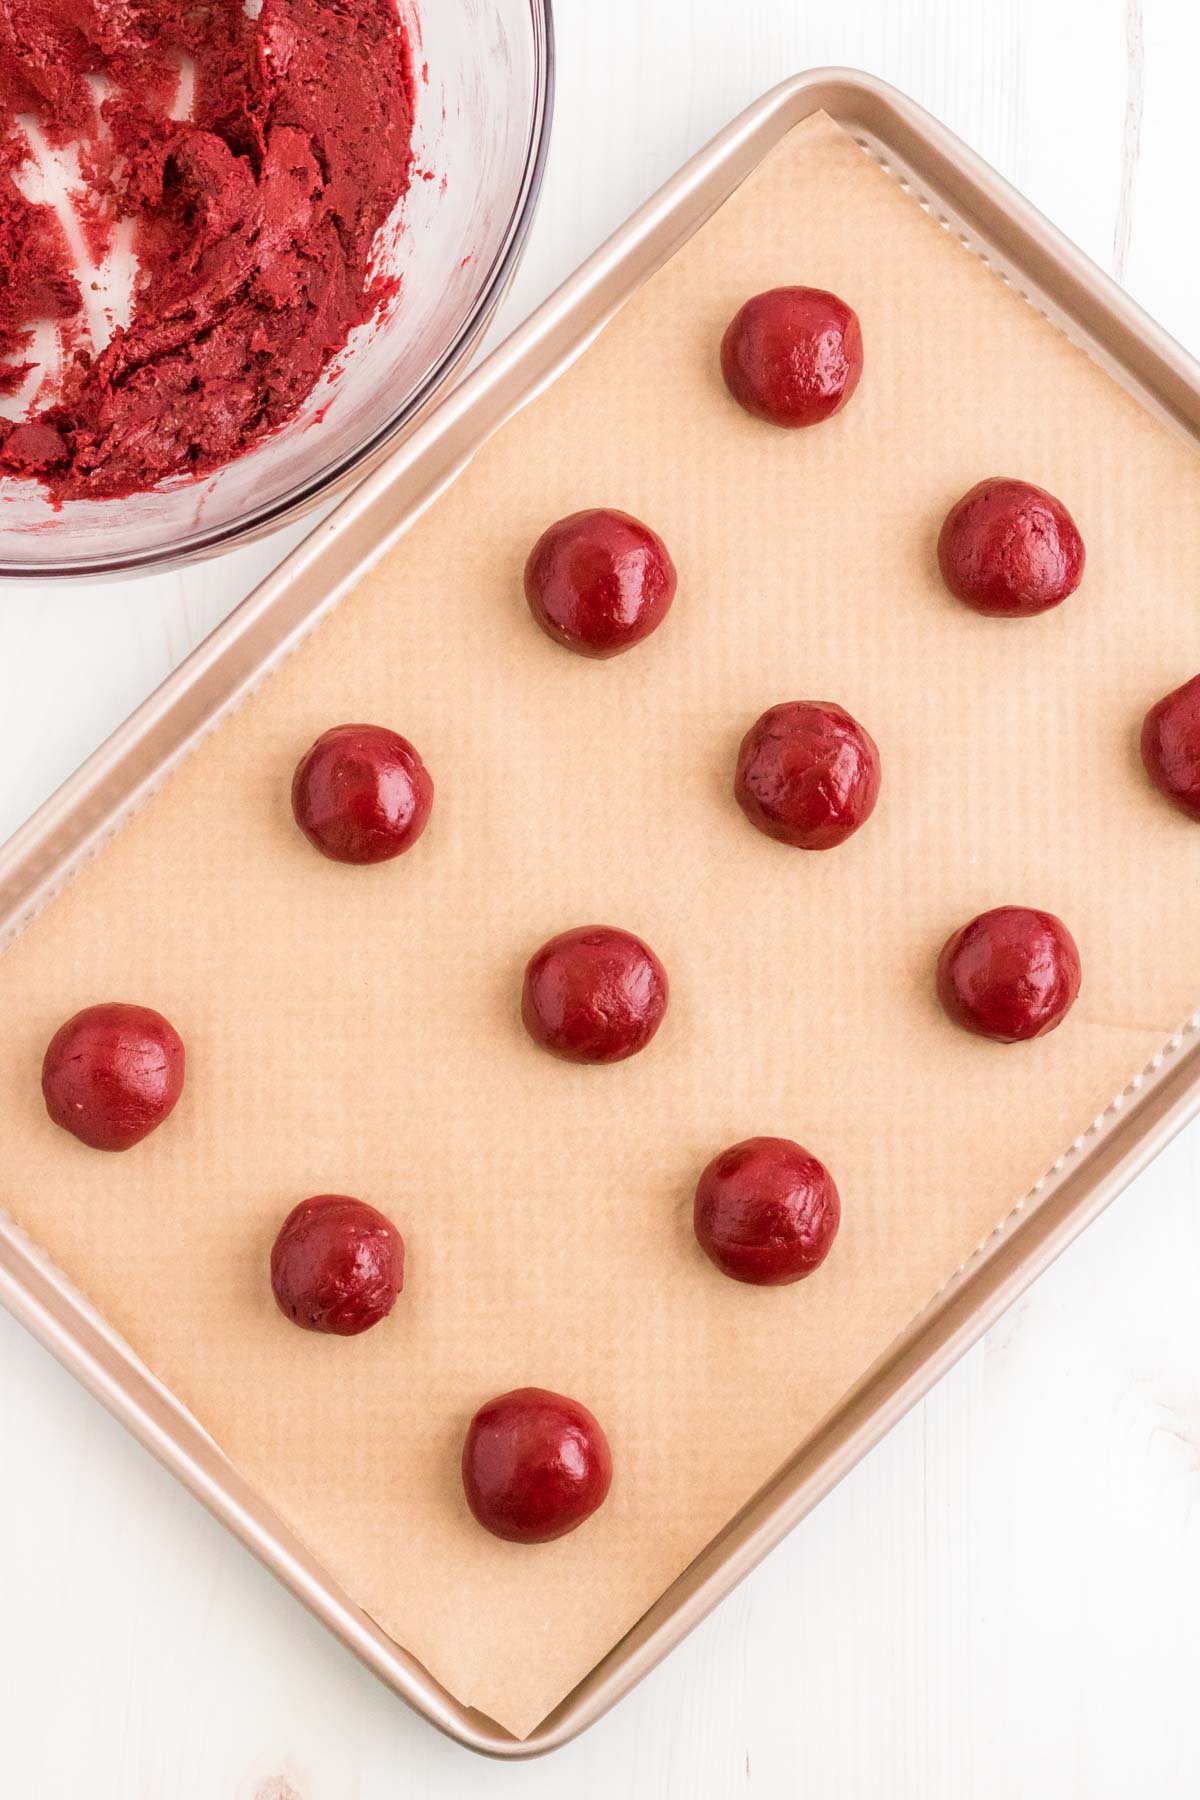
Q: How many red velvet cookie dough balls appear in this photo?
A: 12